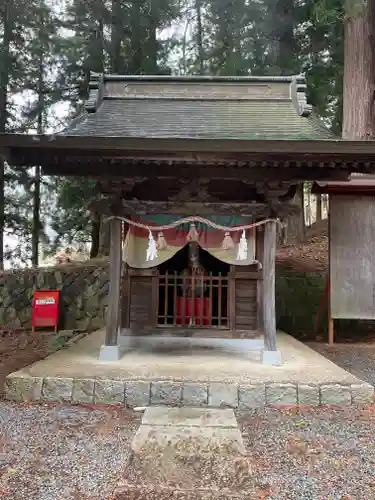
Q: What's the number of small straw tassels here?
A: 3